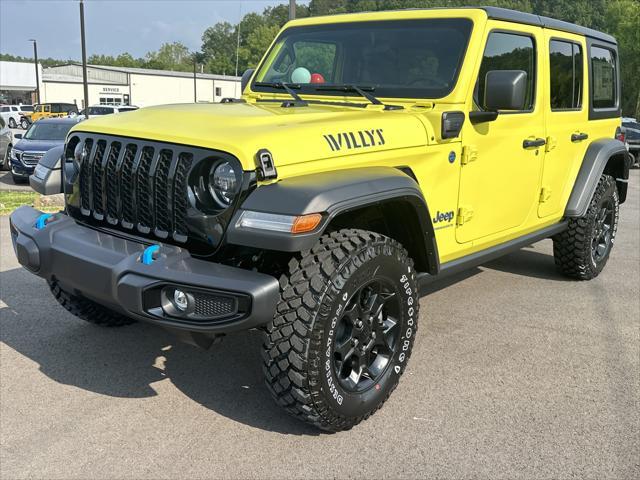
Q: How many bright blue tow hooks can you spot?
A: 2